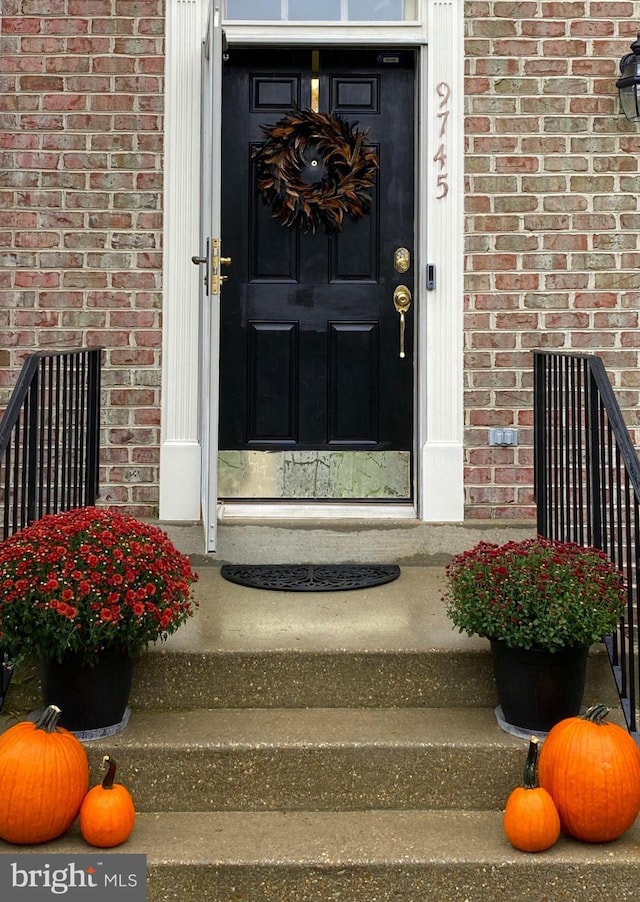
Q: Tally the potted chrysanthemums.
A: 2